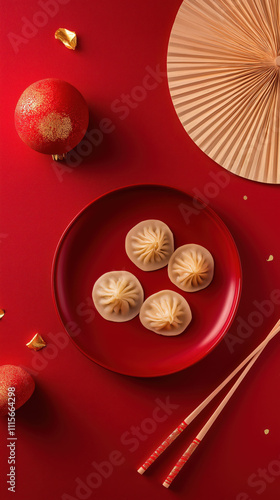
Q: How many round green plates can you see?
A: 0